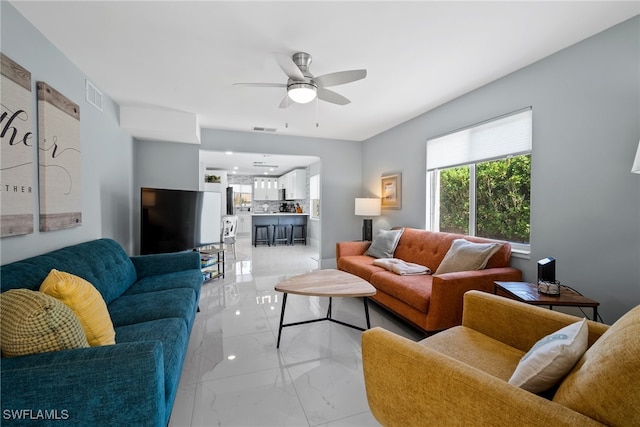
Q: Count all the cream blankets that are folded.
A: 1